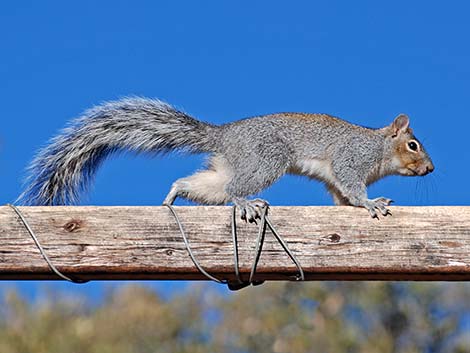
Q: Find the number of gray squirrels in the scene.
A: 1